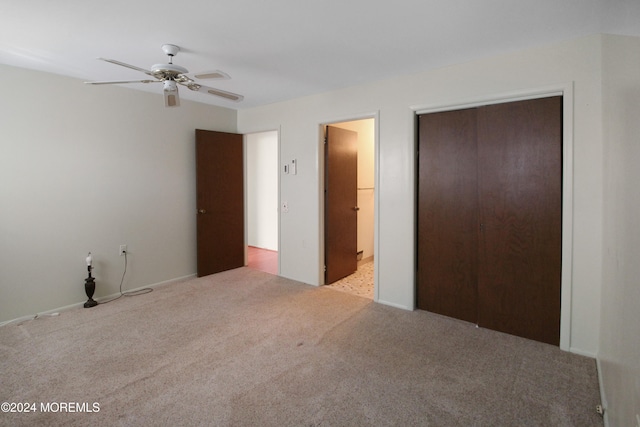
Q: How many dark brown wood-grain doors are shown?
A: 4